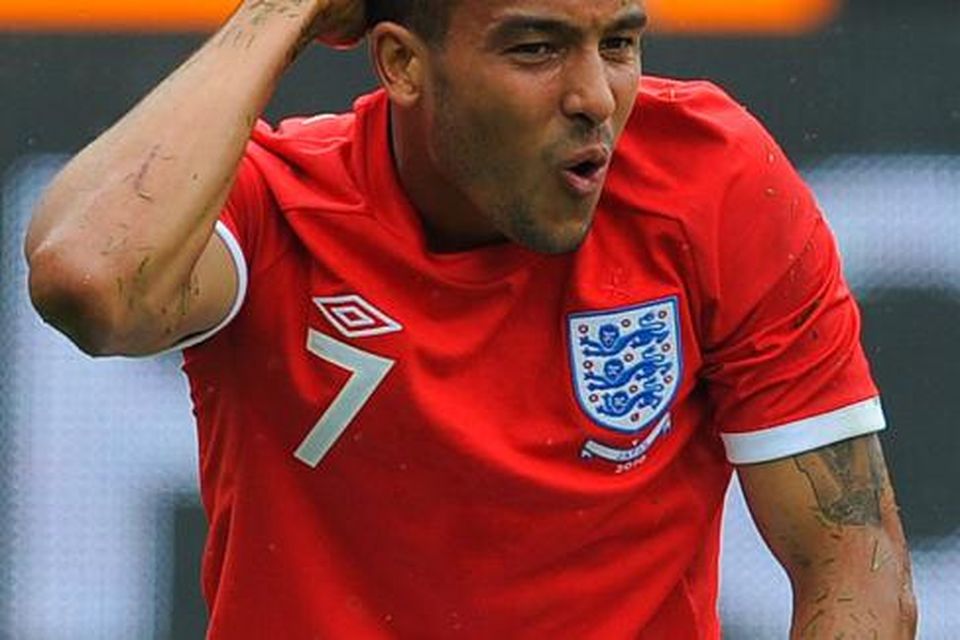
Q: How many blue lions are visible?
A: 3